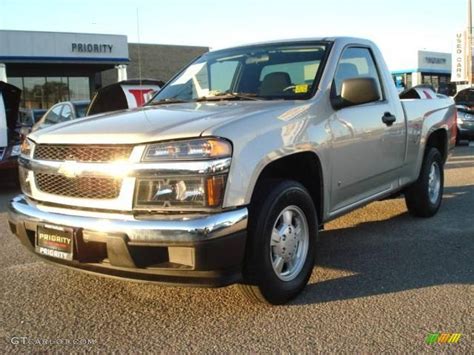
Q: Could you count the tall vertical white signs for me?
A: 1